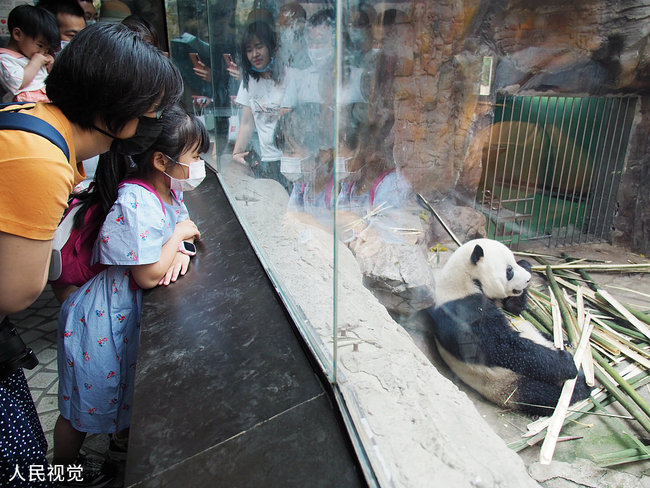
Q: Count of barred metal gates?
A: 1